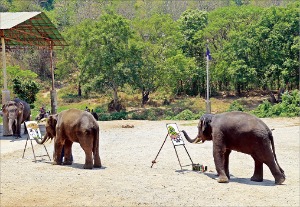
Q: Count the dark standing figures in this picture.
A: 3